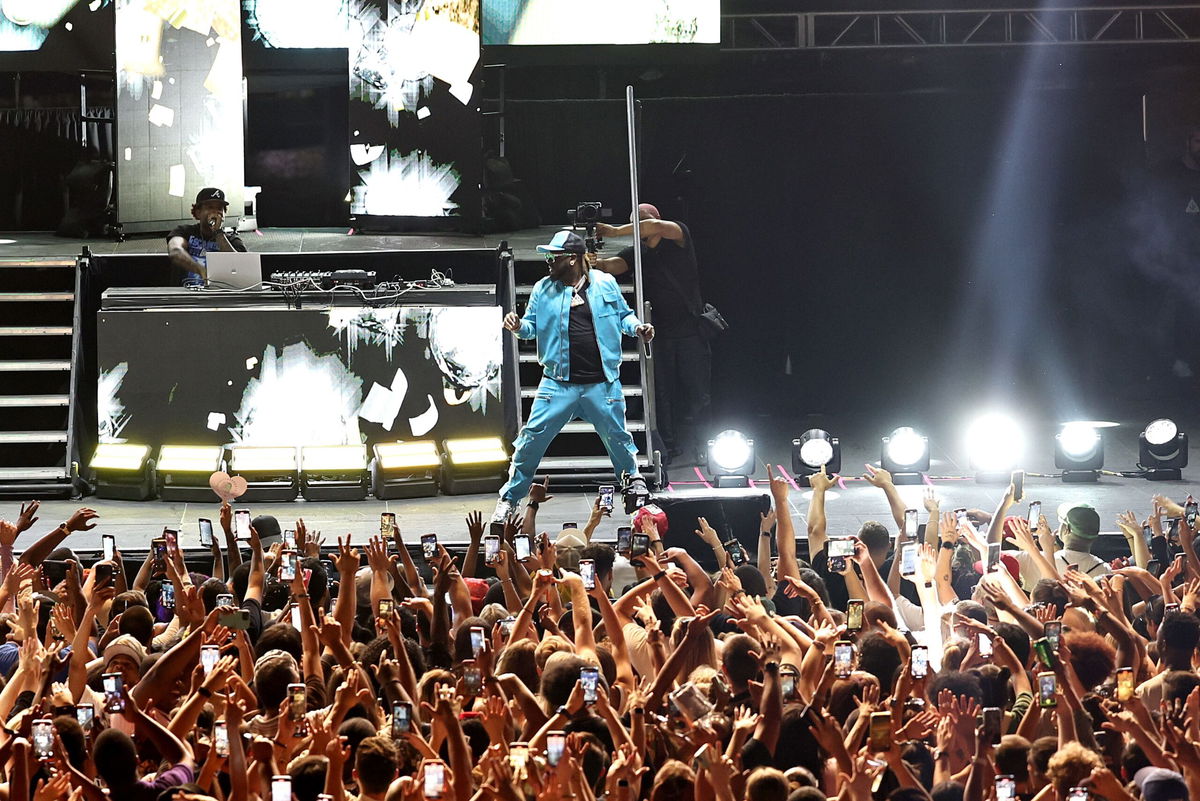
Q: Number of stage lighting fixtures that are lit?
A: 12